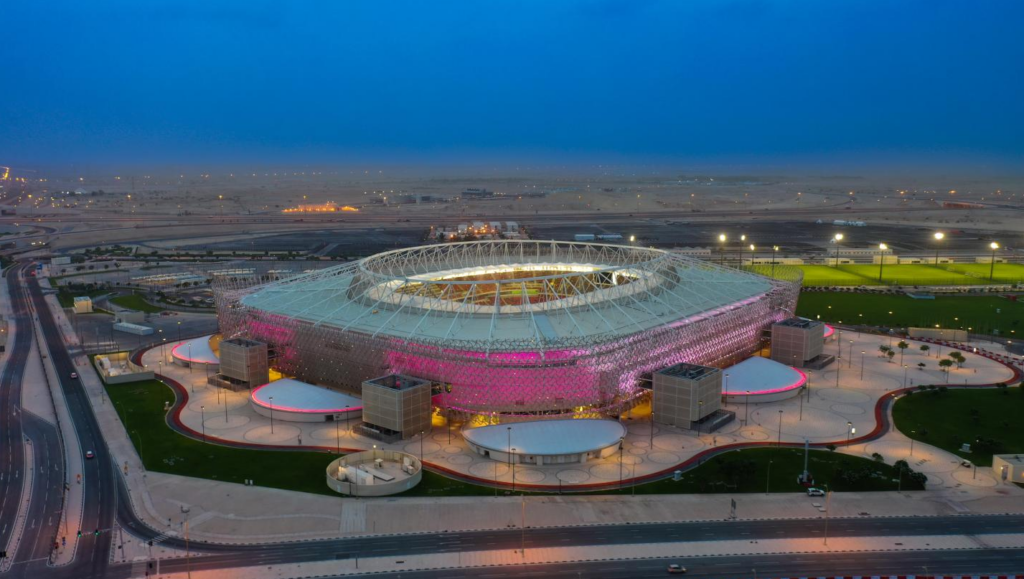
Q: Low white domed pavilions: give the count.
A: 5